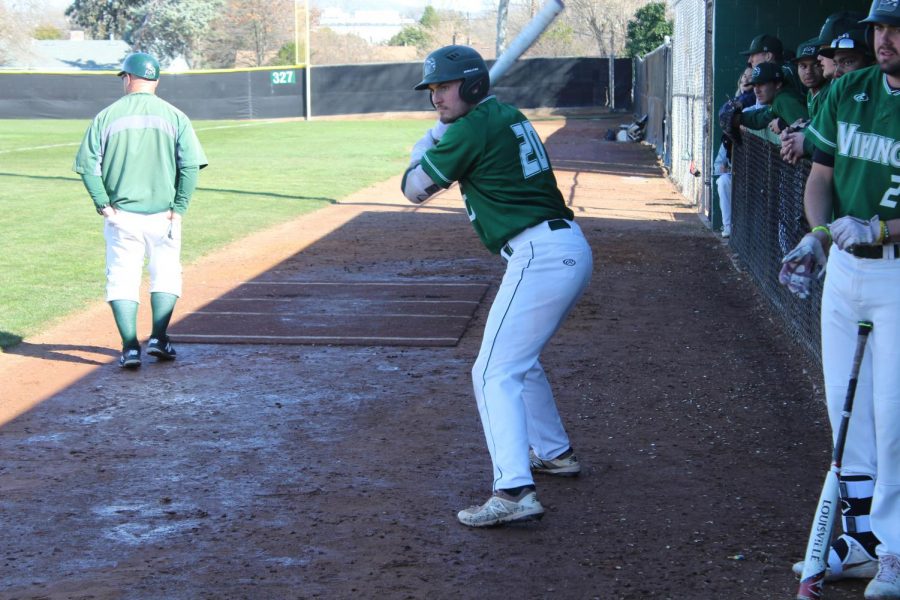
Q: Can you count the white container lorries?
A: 0